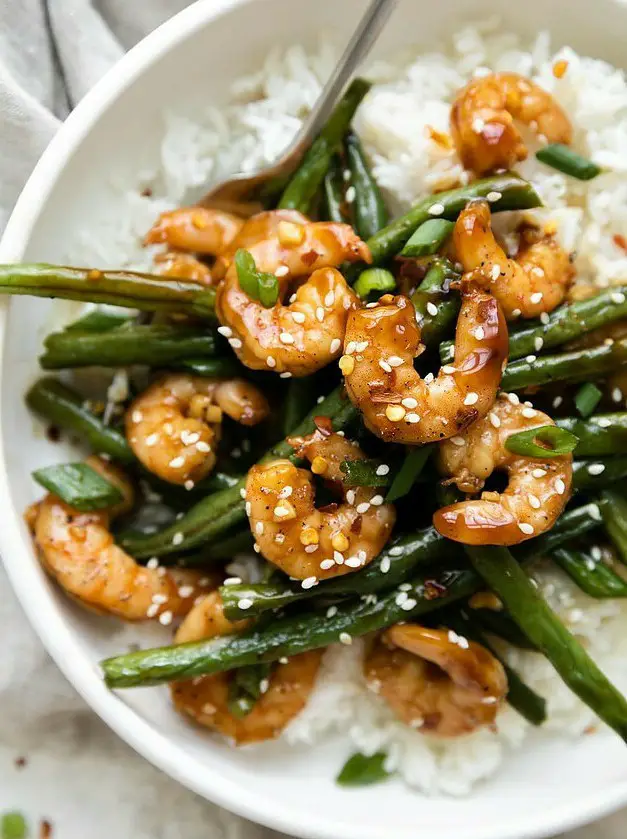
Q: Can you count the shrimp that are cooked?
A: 11